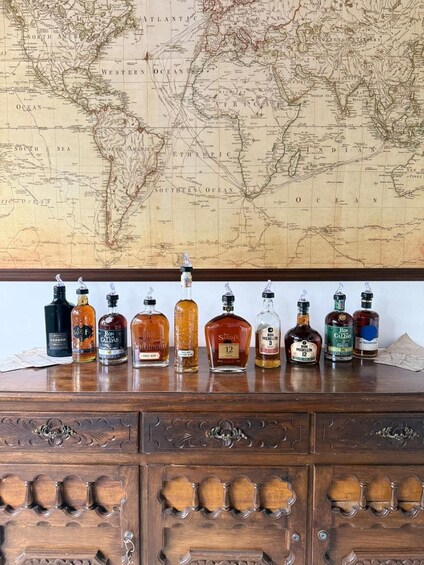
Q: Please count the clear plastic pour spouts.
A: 10